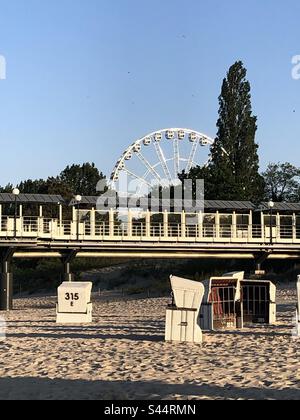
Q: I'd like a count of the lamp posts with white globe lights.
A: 3